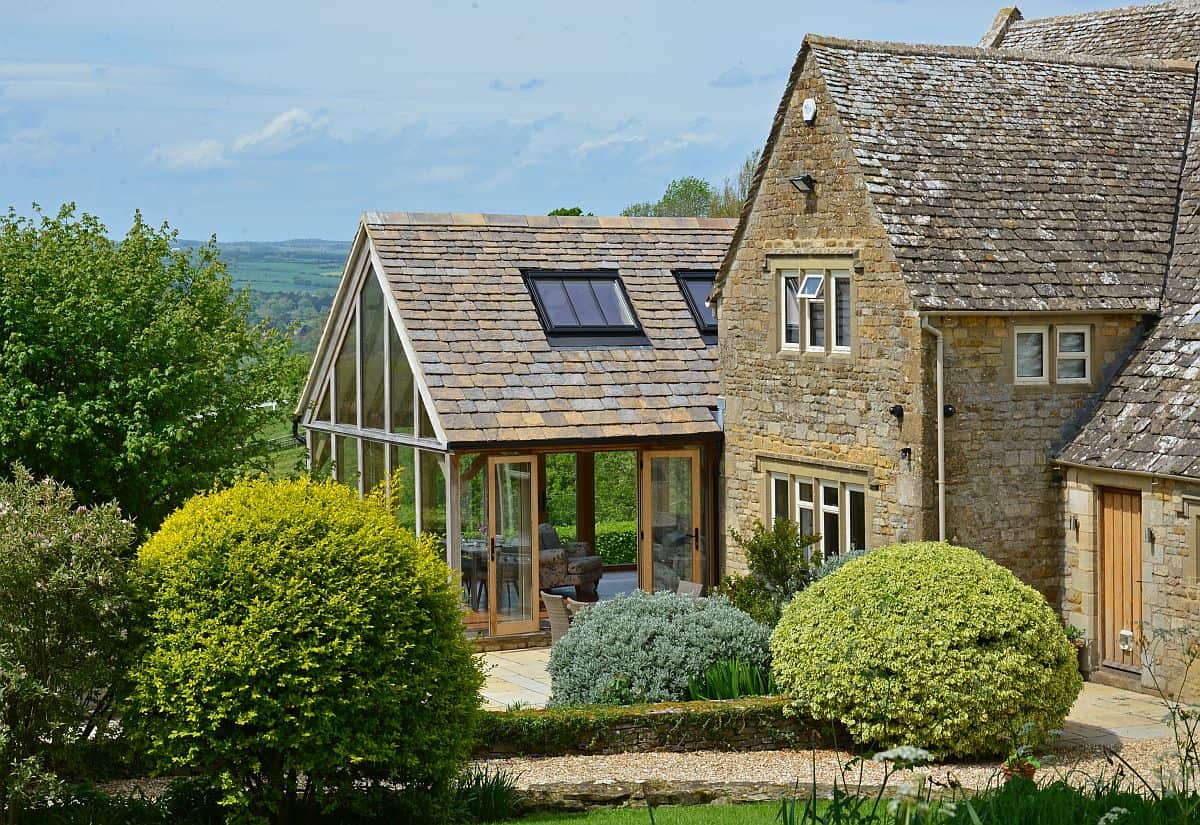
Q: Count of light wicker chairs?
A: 3